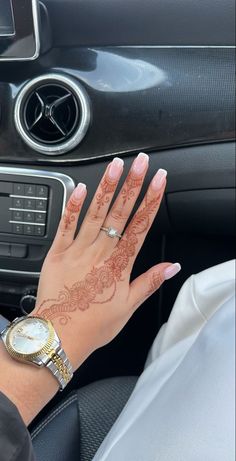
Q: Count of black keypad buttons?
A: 12